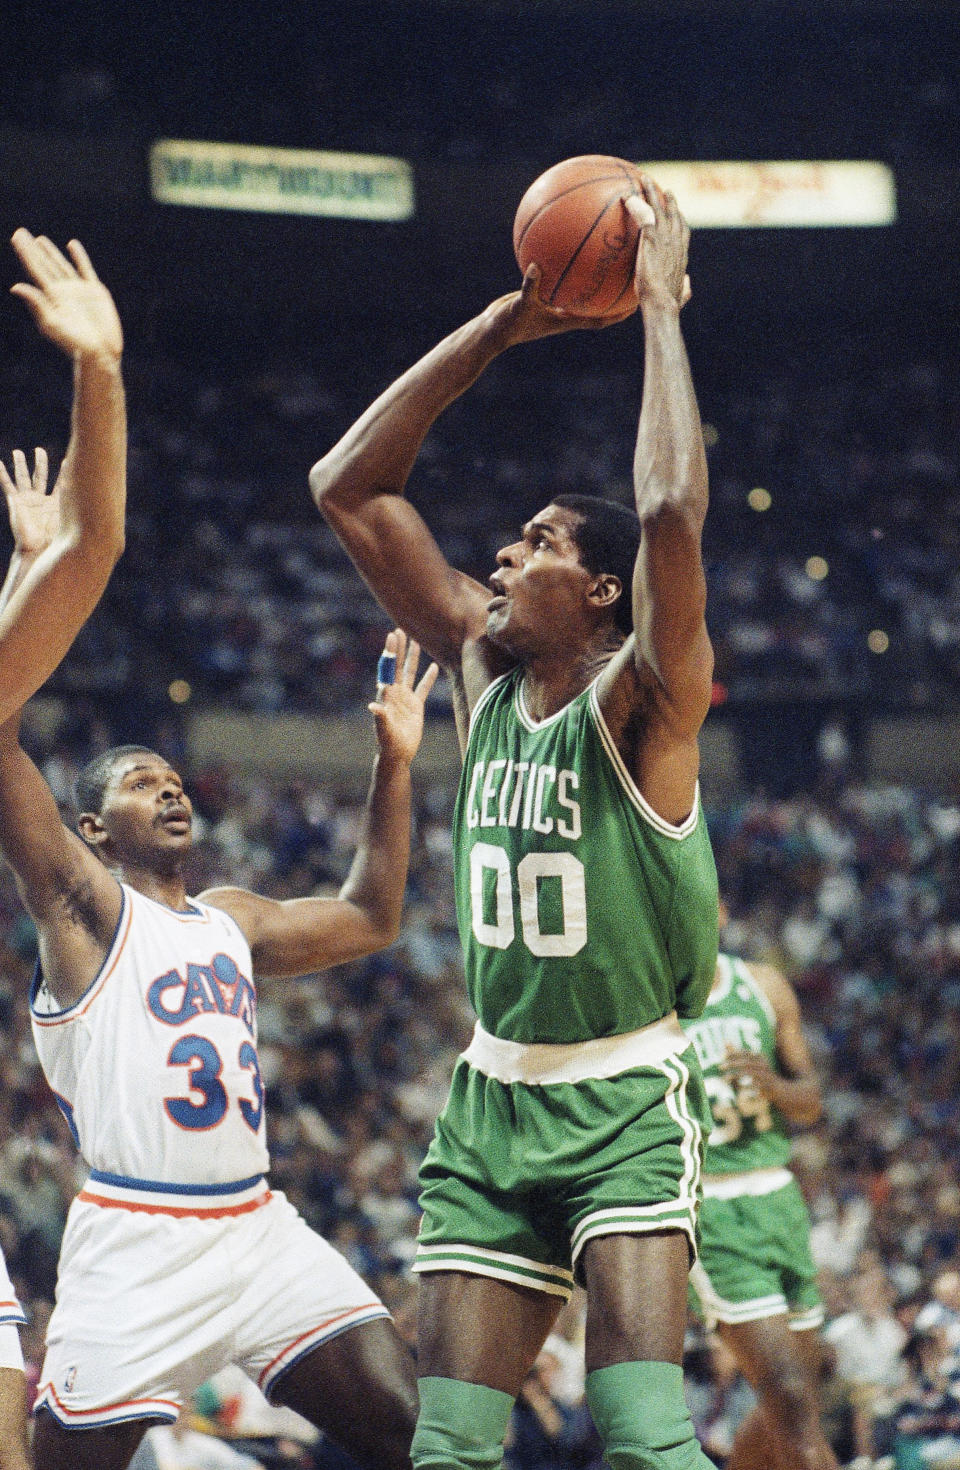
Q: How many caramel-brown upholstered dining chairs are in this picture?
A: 0